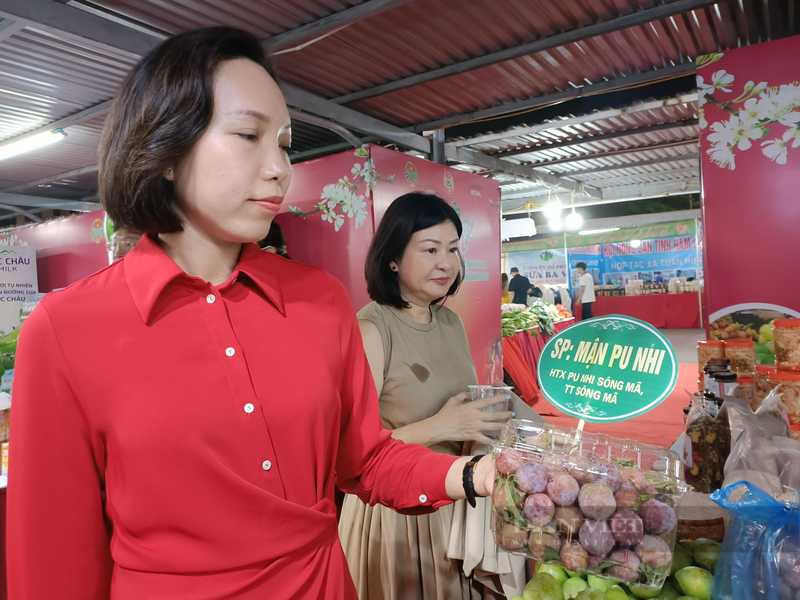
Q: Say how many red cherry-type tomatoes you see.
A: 0